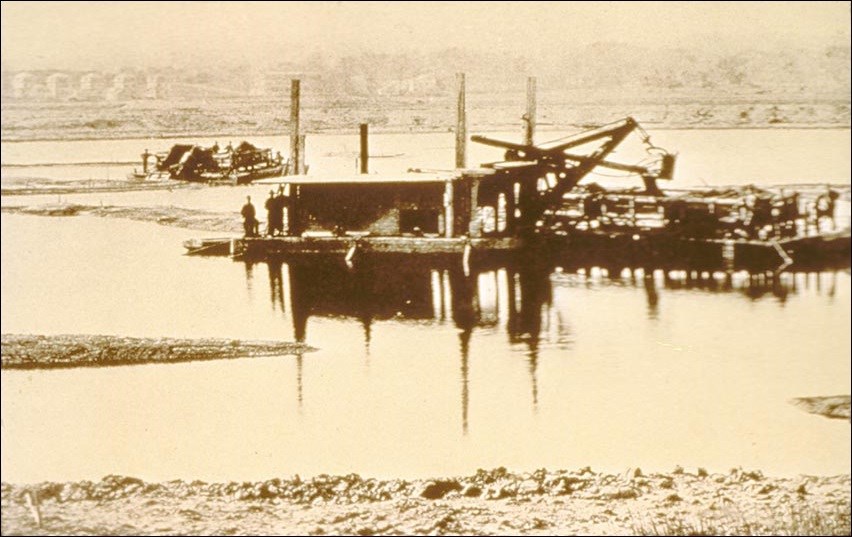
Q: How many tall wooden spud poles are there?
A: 3